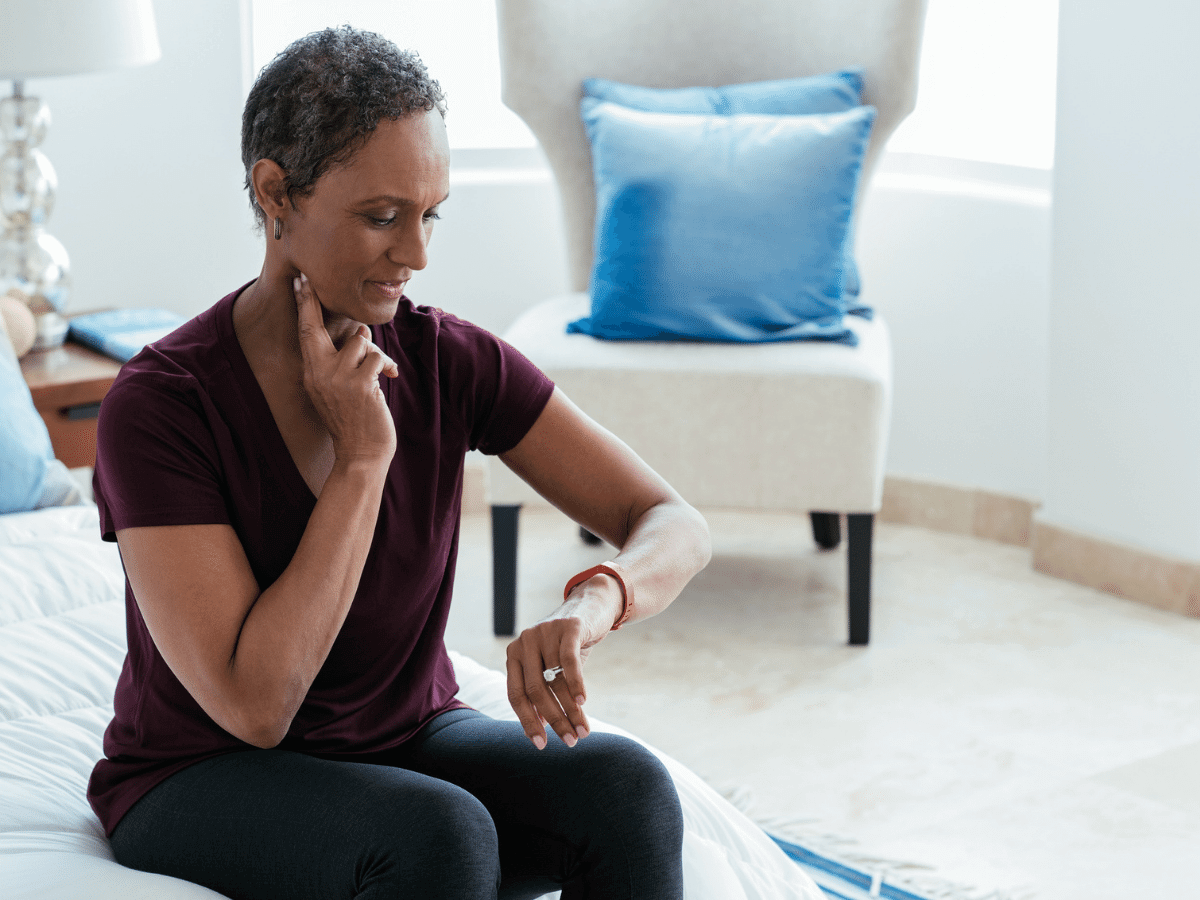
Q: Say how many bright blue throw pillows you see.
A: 2